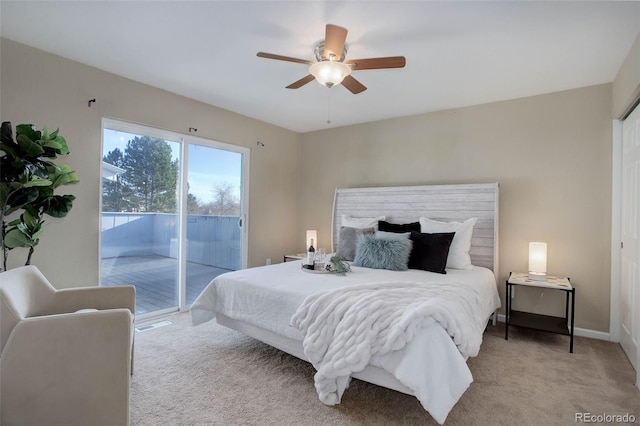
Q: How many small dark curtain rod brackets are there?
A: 3